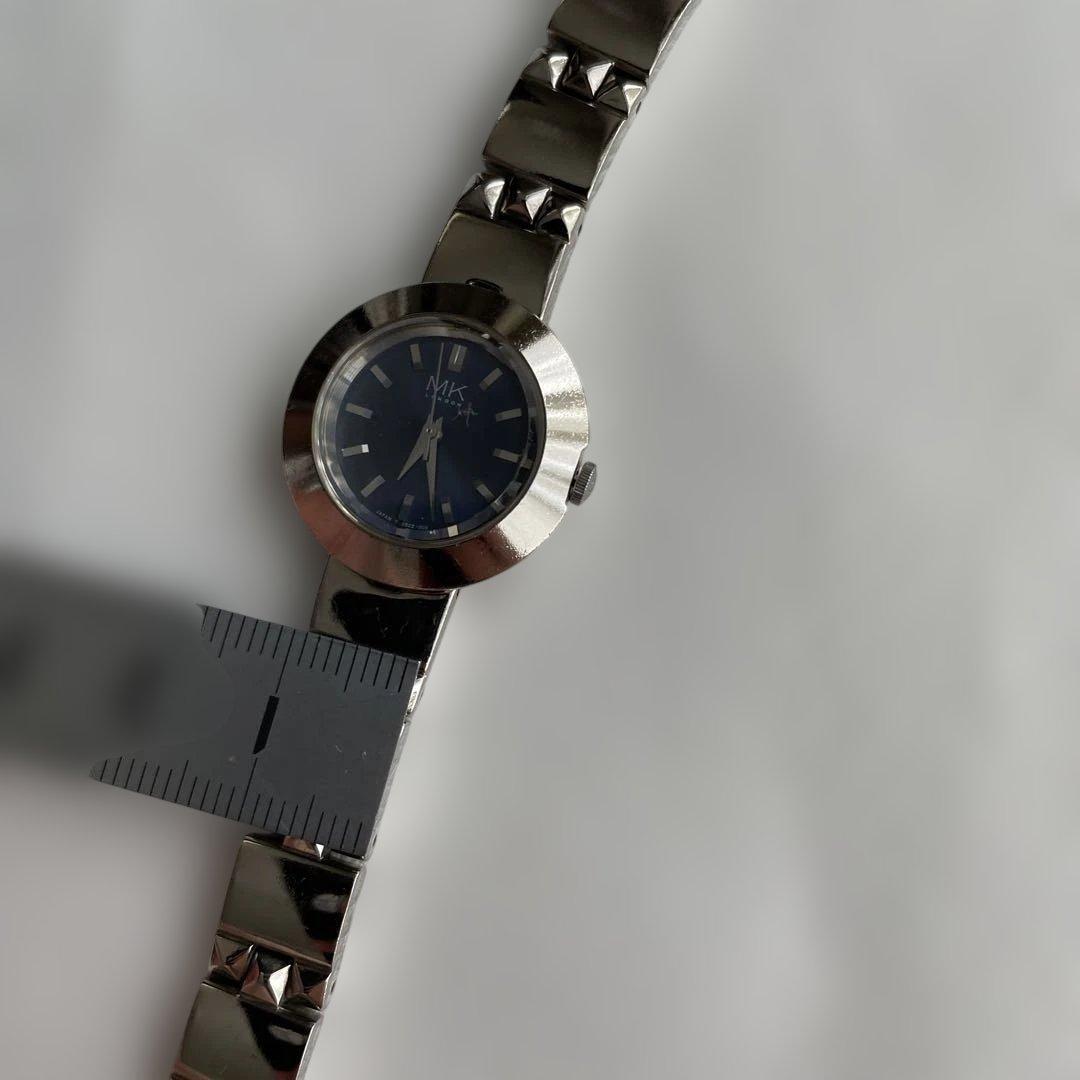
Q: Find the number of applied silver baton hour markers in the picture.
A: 12